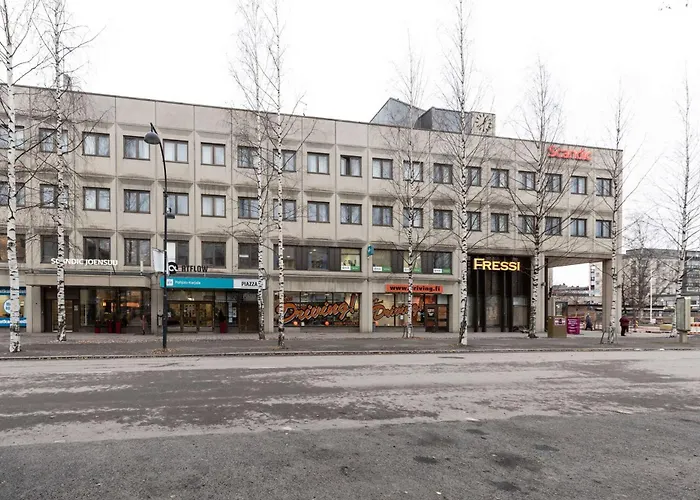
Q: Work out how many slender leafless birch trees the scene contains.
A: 9